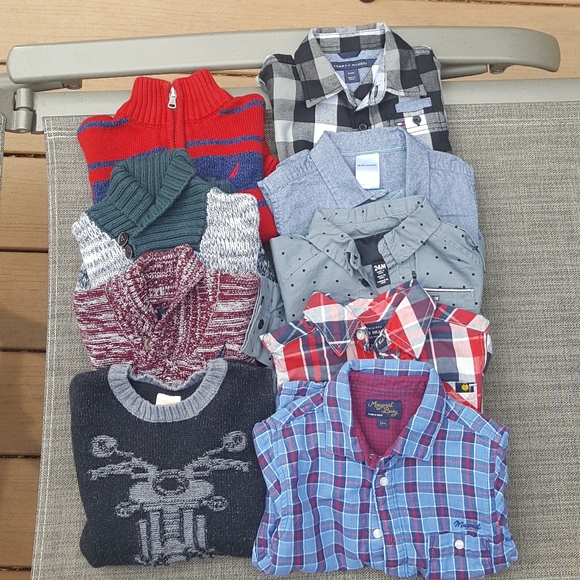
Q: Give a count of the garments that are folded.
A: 9